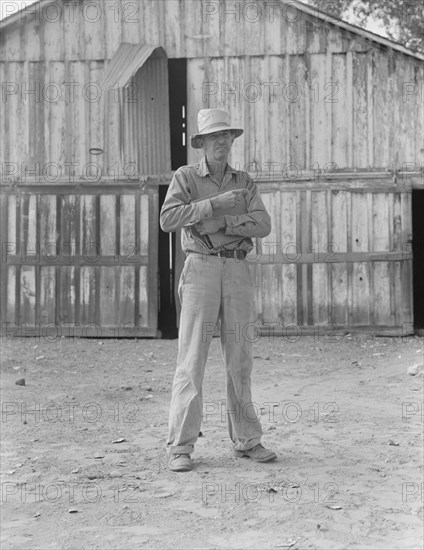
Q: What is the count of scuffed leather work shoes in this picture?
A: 2